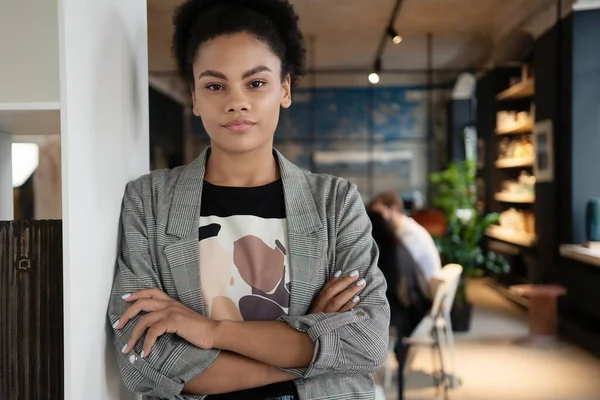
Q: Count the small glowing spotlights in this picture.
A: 2